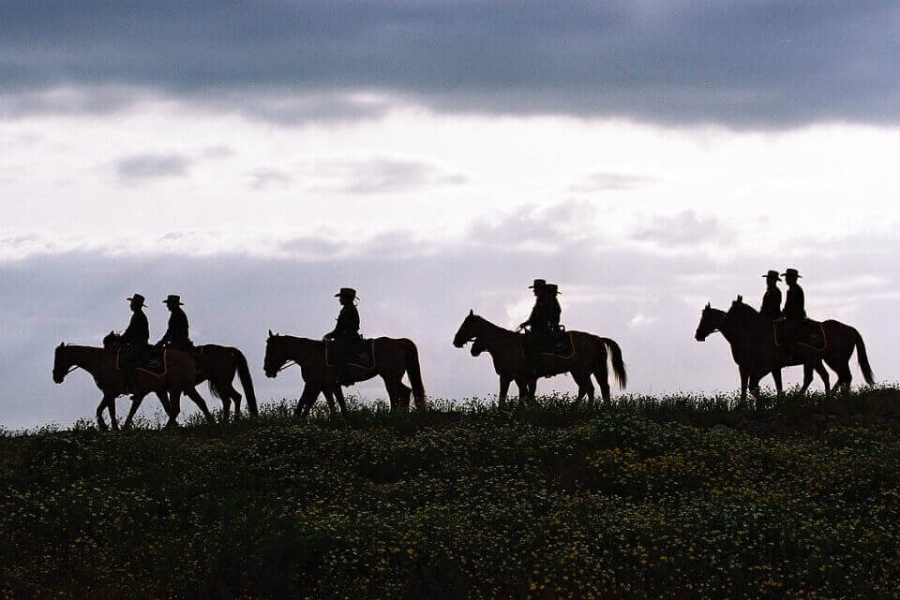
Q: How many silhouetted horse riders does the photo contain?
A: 7